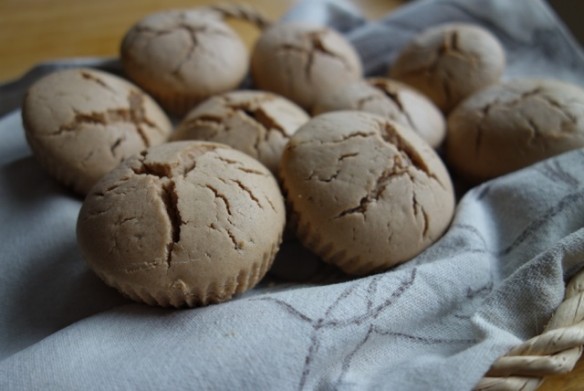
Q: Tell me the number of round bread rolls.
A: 9